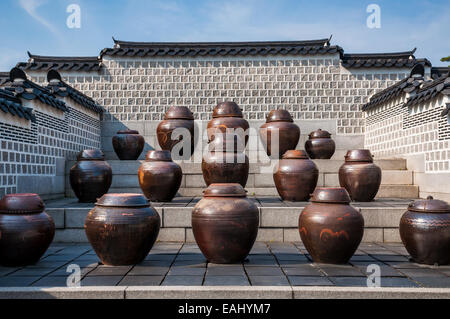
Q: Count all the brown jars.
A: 15